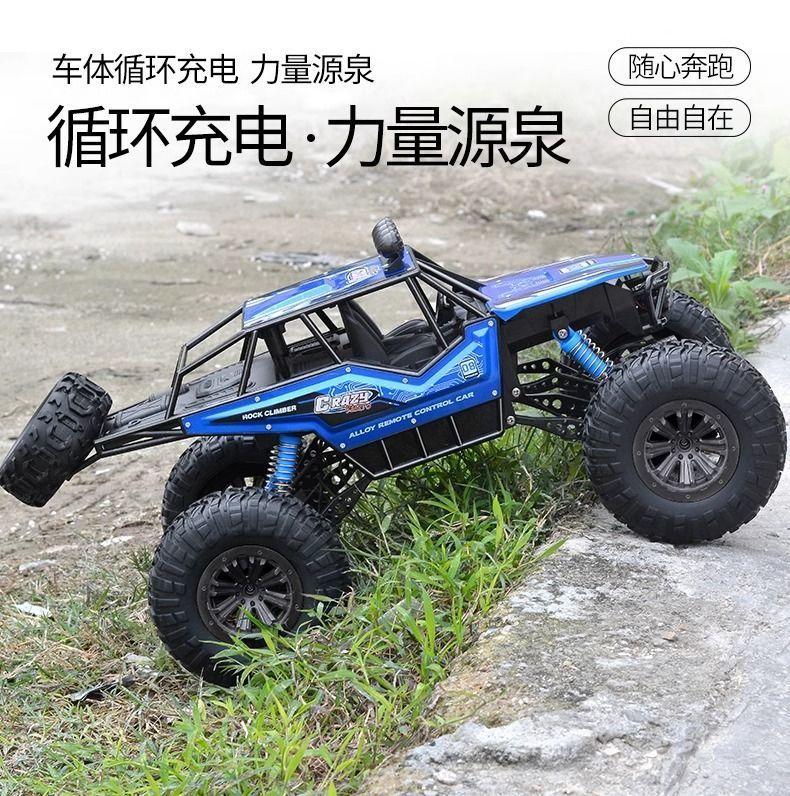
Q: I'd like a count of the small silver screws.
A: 12